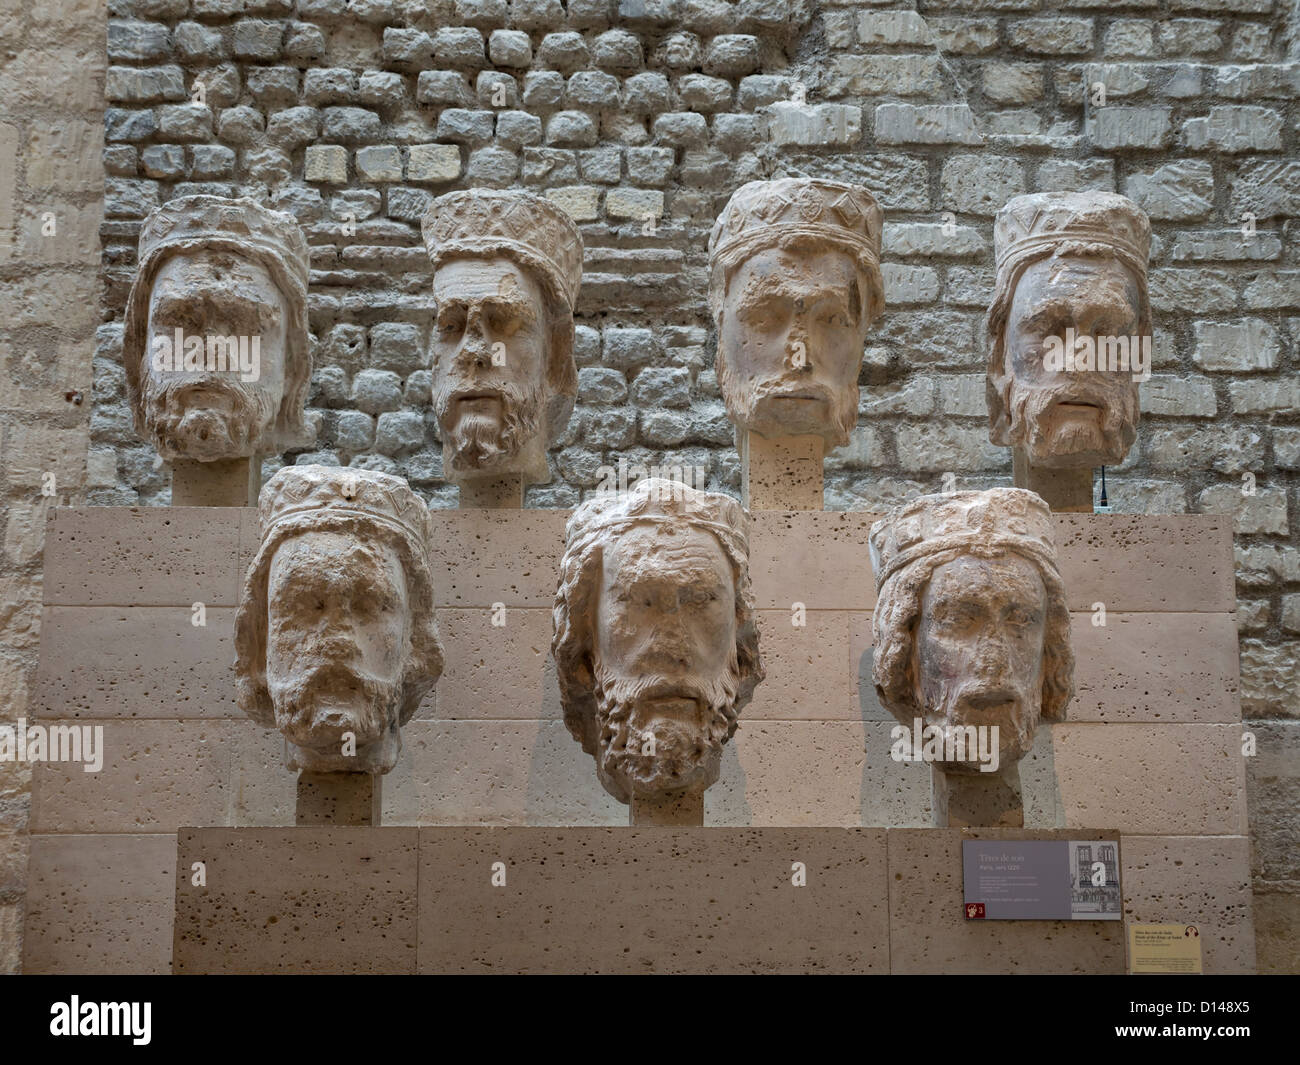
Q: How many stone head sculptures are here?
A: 7